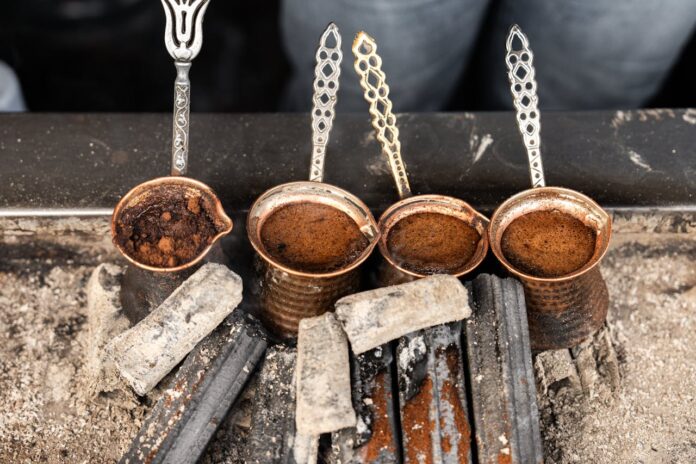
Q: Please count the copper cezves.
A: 4